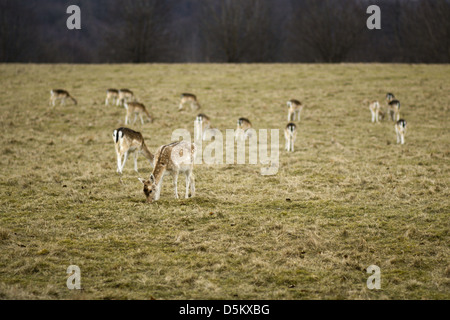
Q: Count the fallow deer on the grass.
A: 15